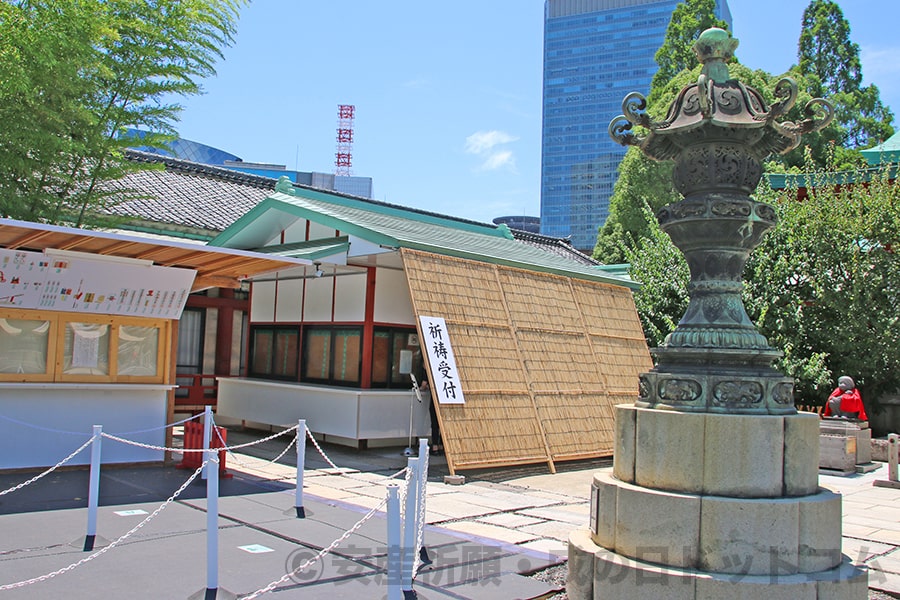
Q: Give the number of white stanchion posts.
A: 7